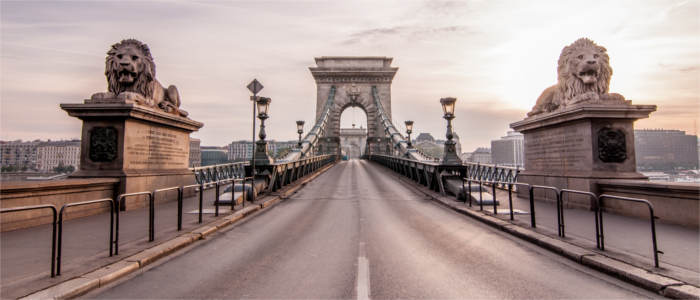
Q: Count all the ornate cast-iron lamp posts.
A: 4